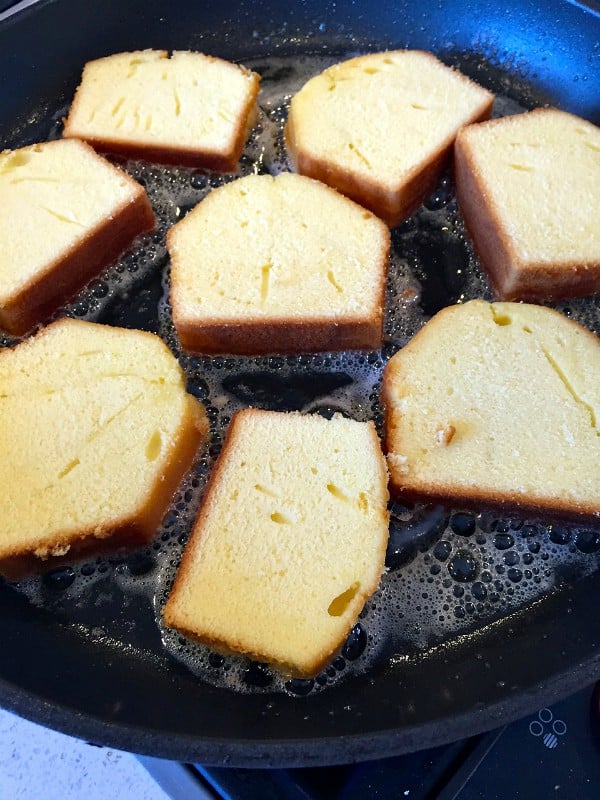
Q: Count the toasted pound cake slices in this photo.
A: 8